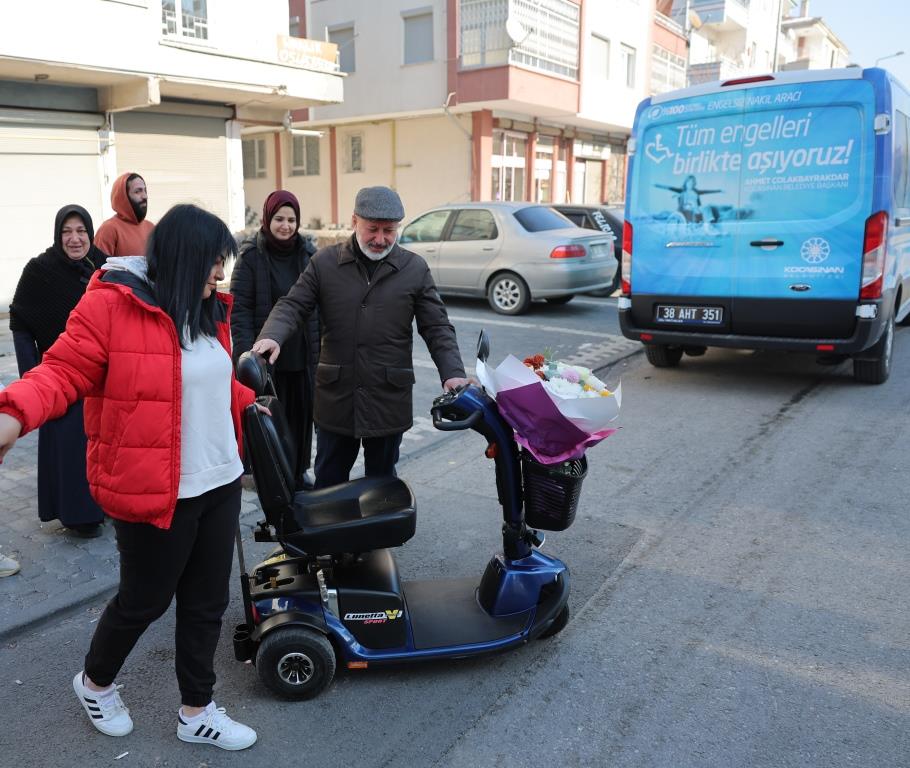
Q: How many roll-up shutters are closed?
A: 2